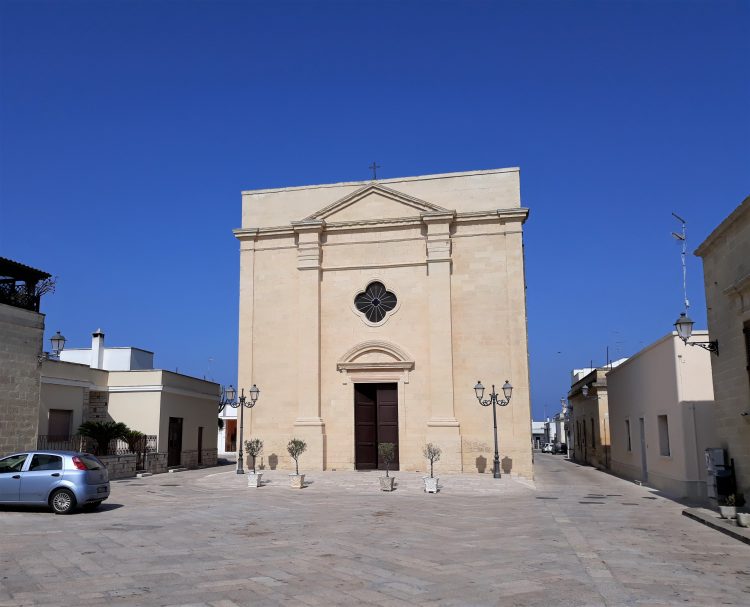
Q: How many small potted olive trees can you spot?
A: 4